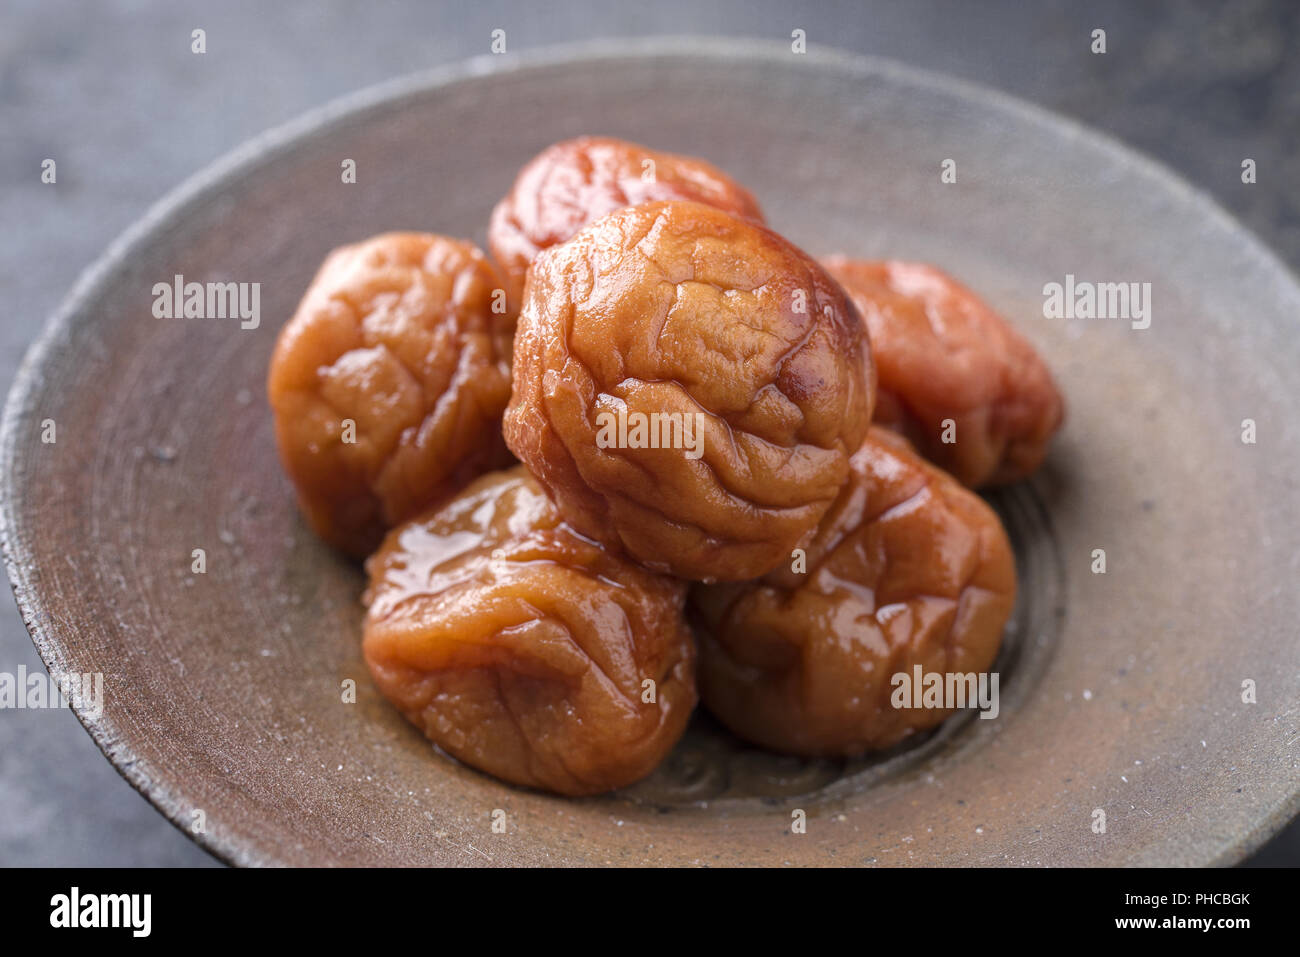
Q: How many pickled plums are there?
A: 6